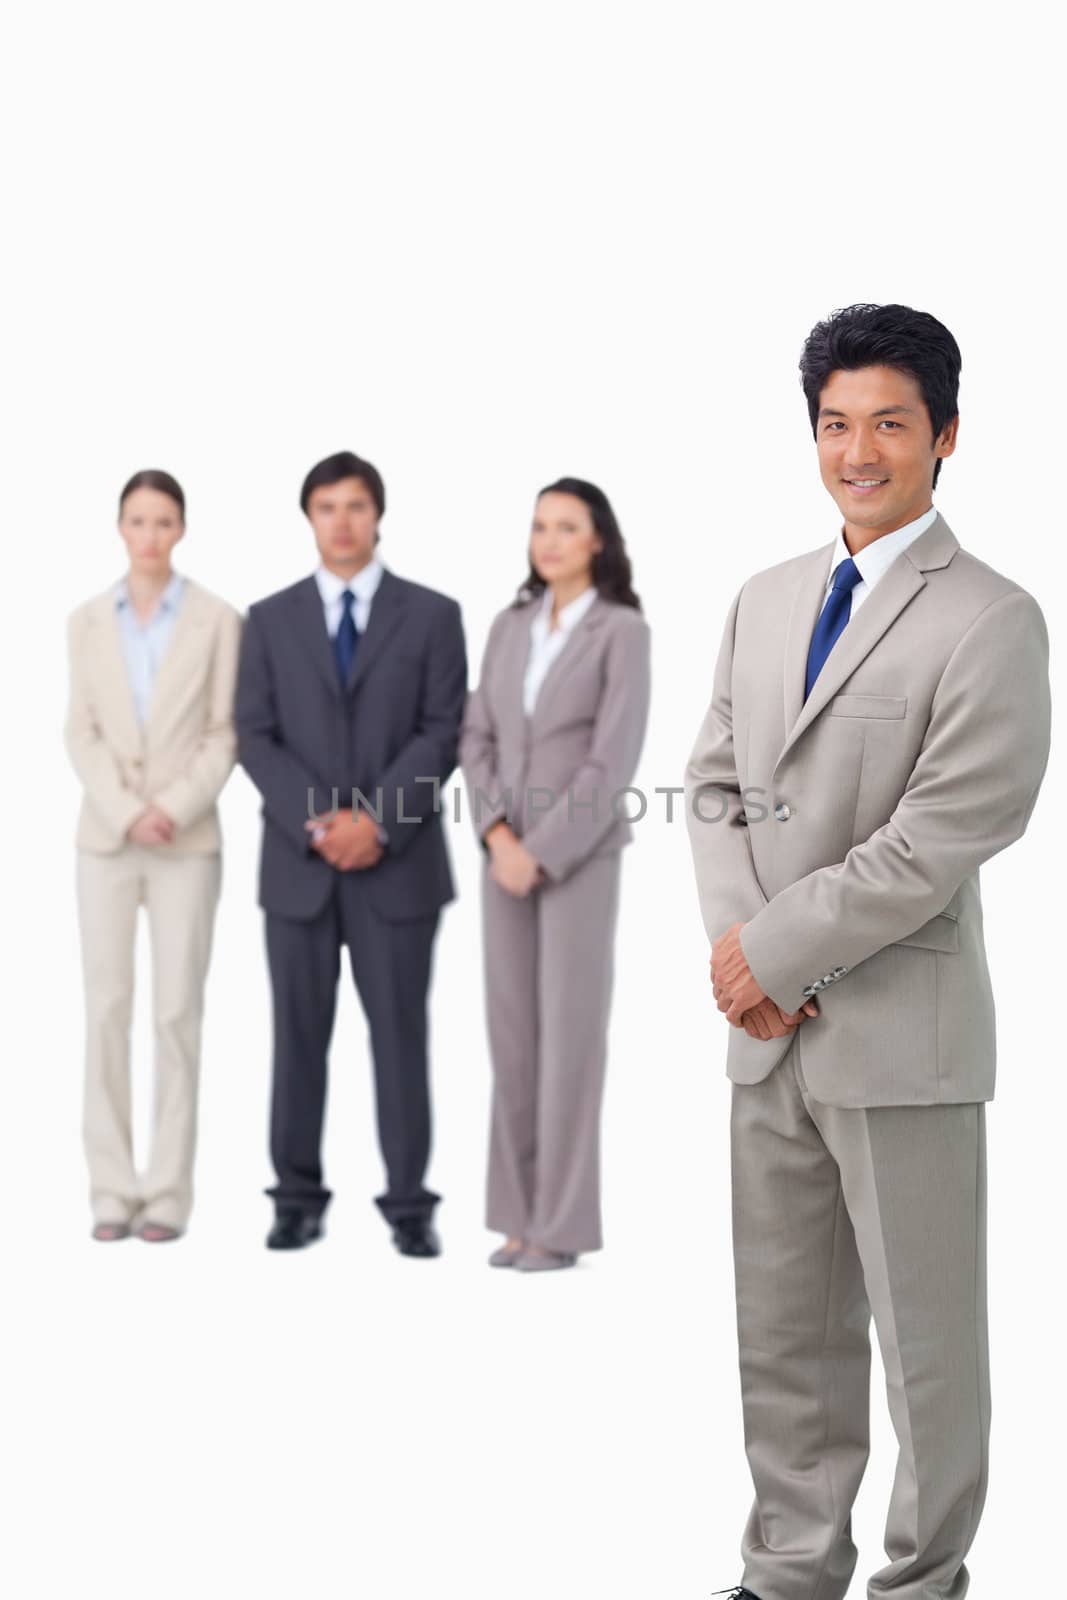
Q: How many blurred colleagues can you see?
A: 3